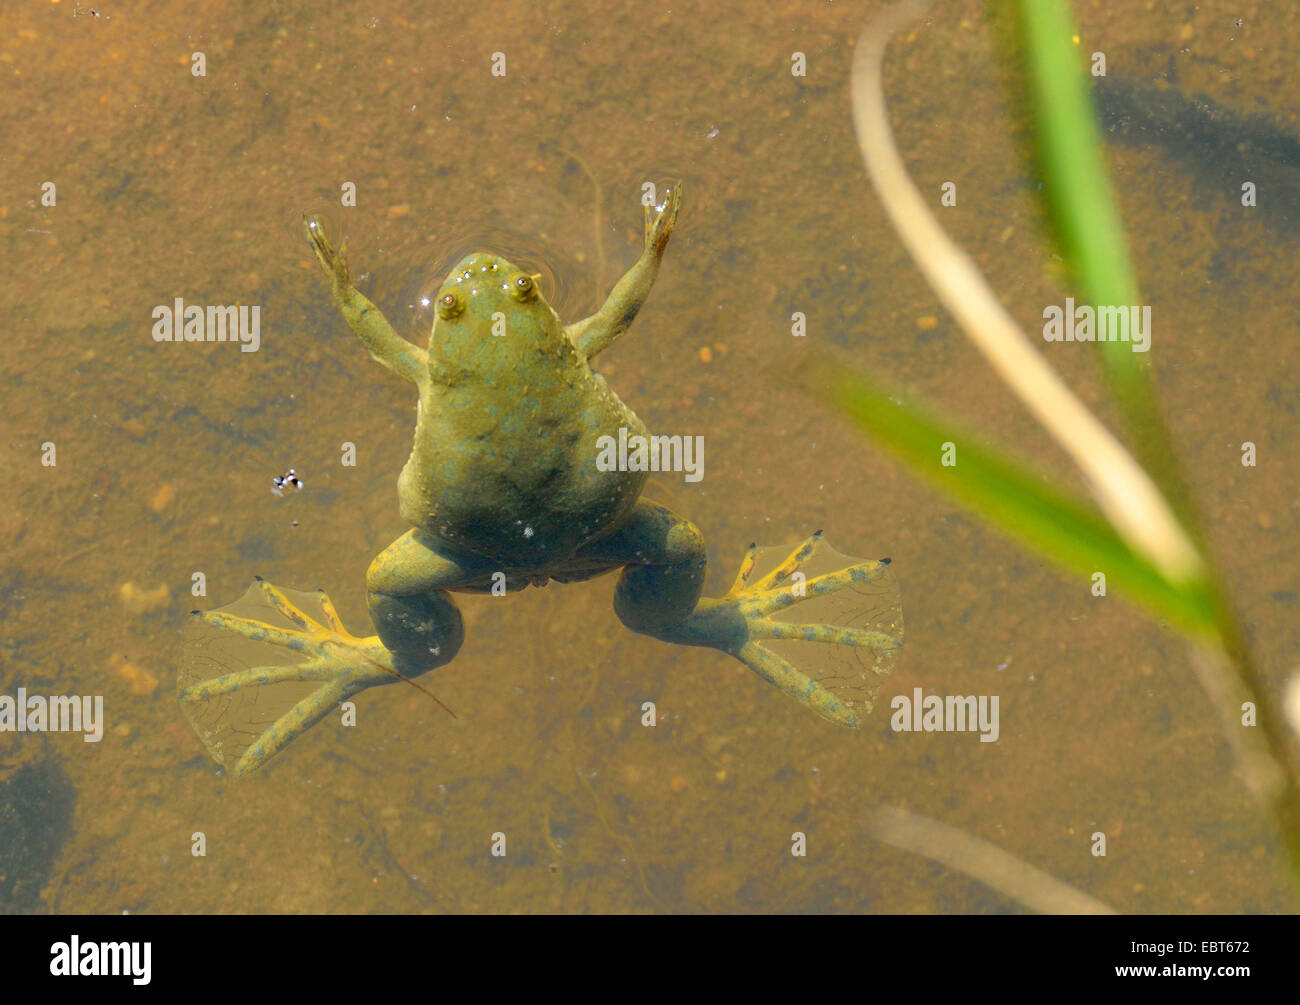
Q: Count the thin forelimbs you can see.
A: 2